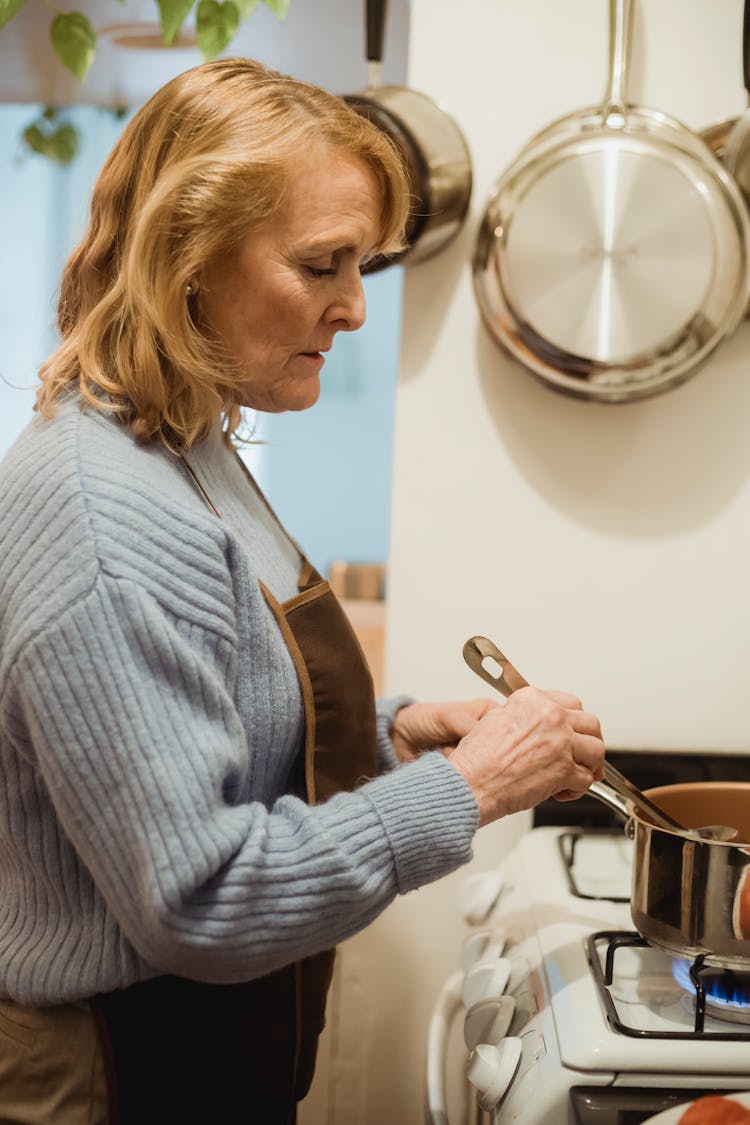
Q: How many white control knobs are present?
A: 5